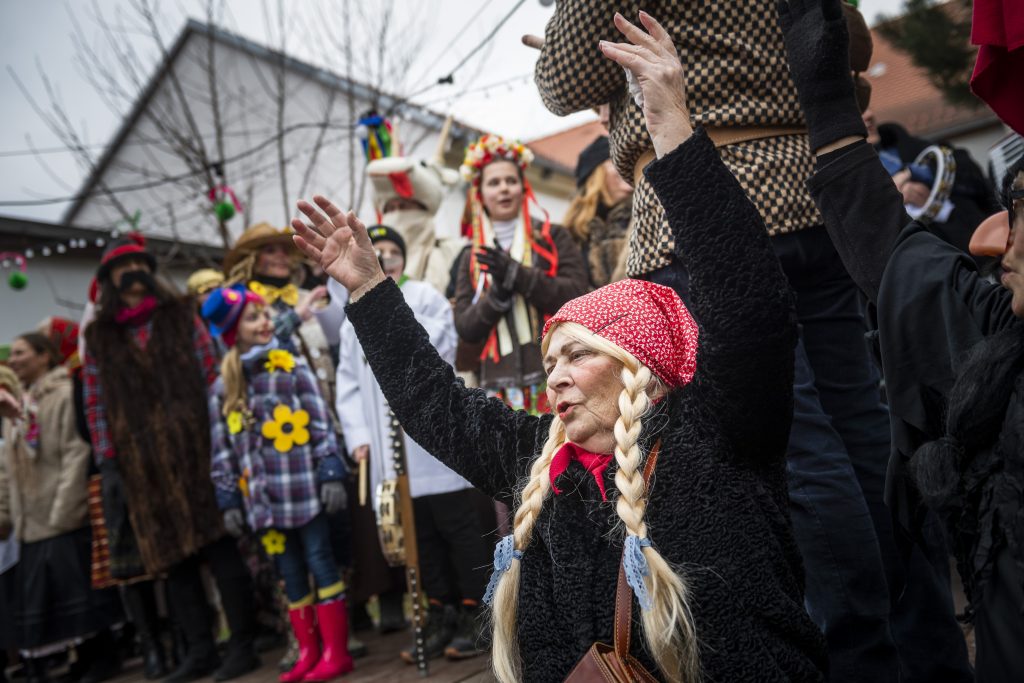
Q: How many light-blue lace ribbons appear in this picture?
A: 2